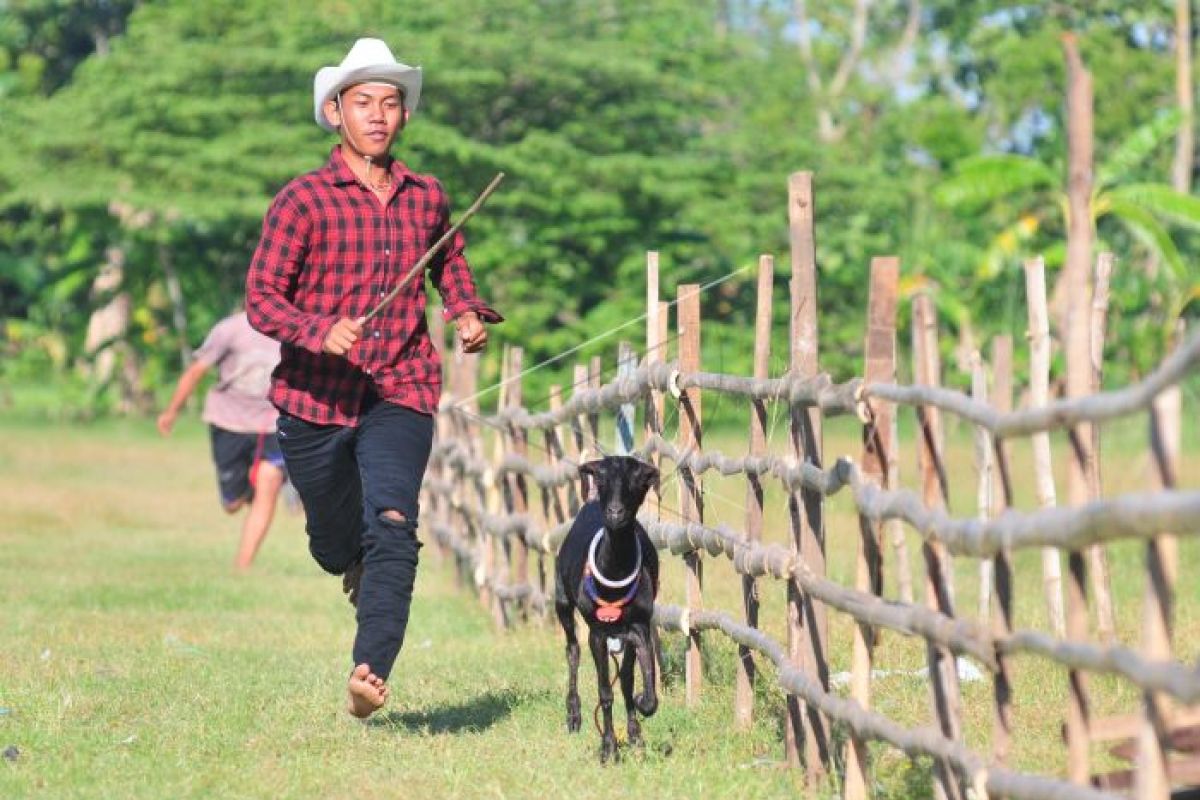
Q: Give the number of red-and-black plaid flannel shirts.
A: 1